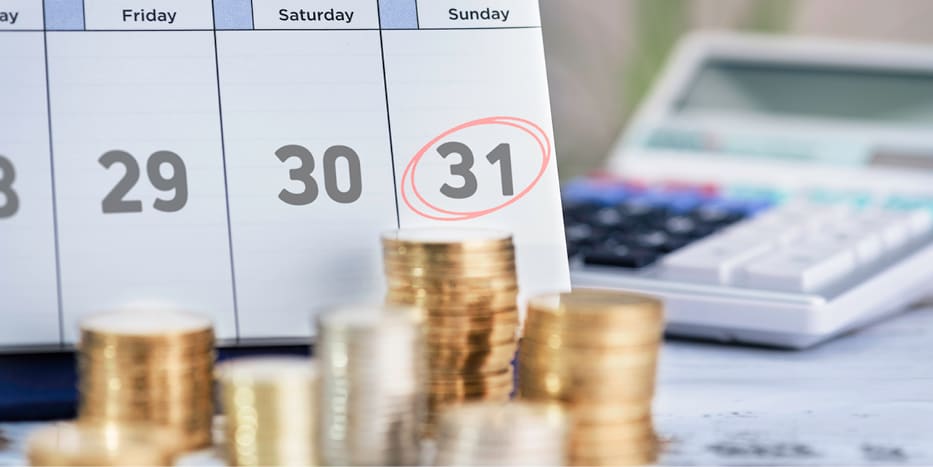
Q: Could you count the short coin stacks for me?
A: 3